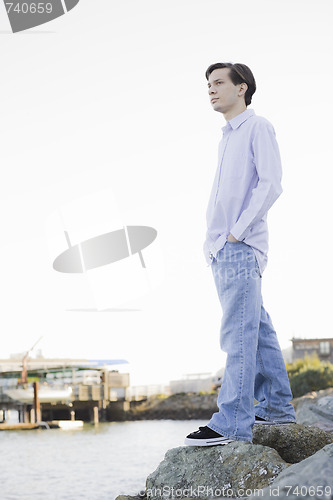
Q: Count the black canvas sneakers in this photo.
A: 2